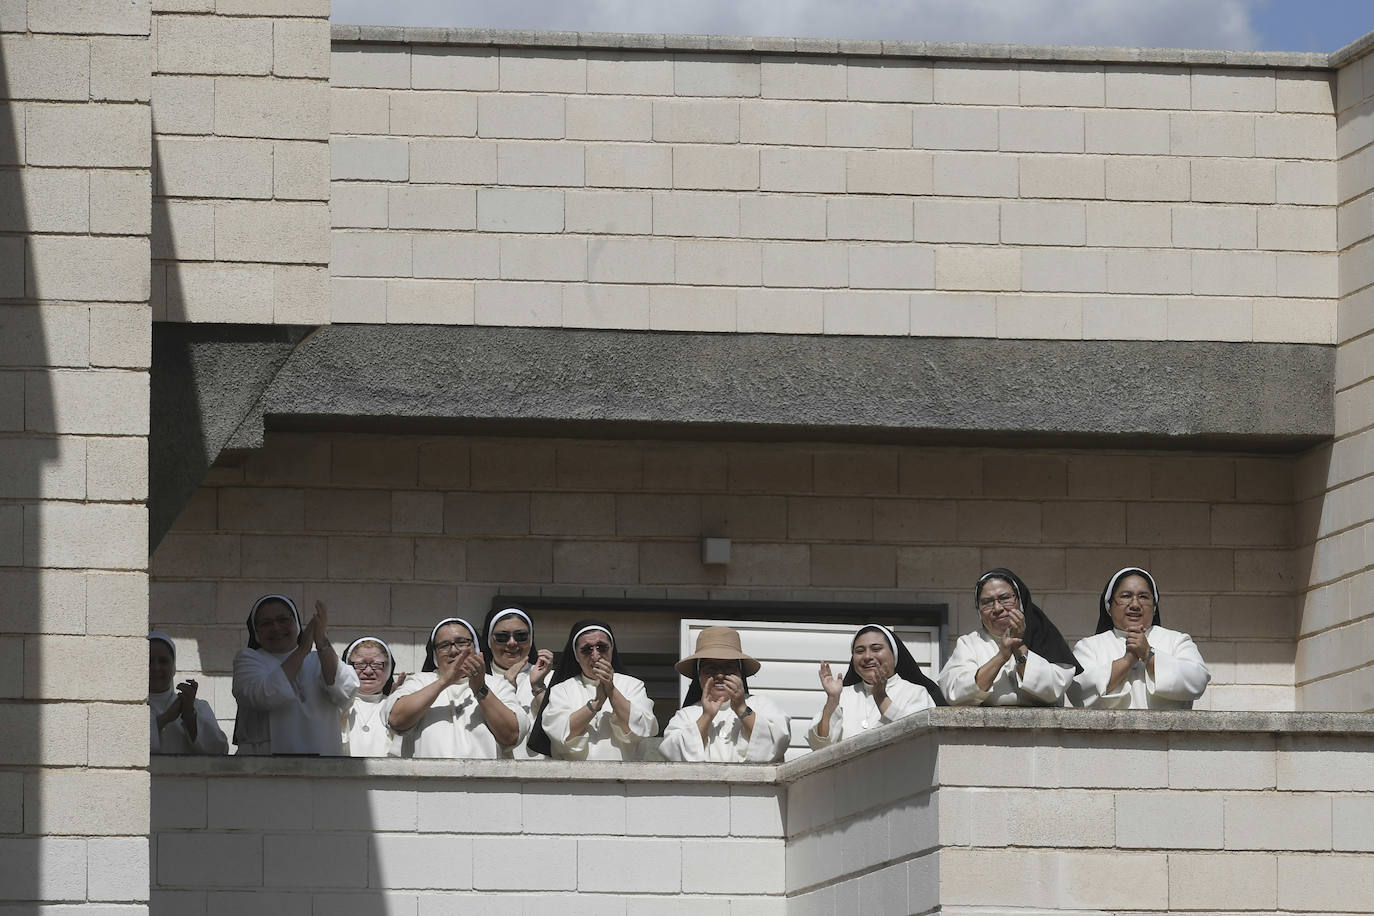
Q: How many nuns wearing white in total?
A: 10